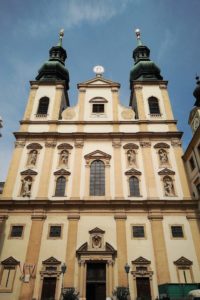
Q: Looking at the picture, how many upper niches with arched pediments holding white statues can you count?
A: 4